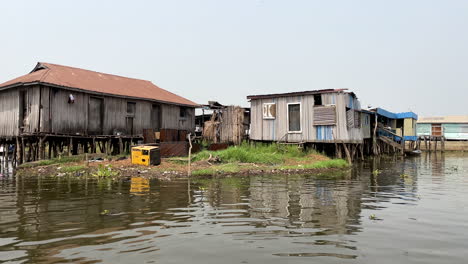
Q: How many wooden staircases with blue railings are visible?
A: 1